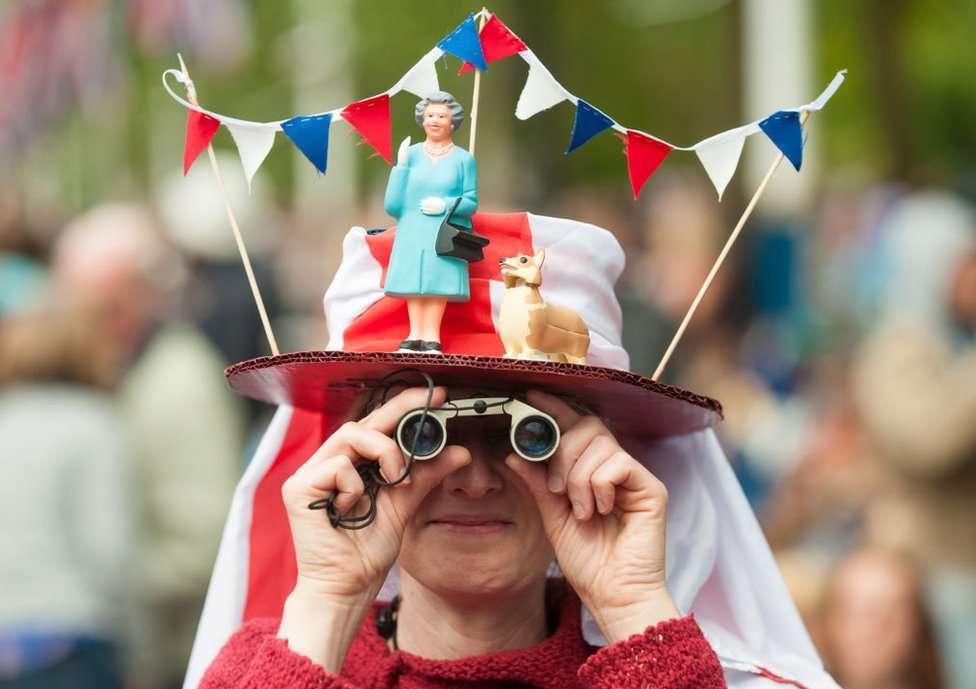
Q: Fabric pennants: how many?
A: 12